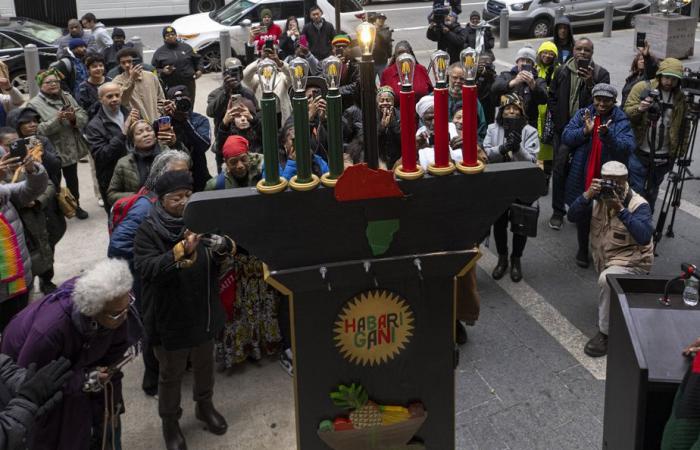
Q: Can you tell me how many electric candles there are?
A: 7